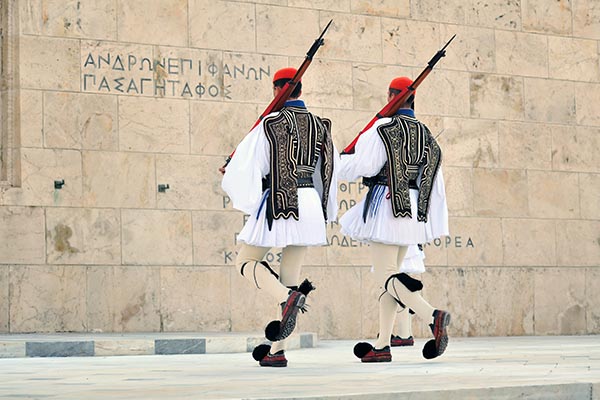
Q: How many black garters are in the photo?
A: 4